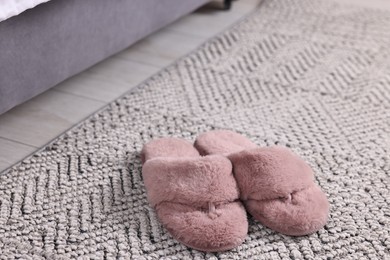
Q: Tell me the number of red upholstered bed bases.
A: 0